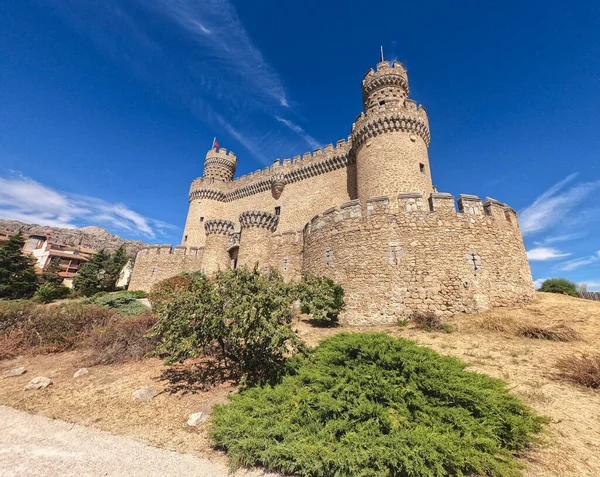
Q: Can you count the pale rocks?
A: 5